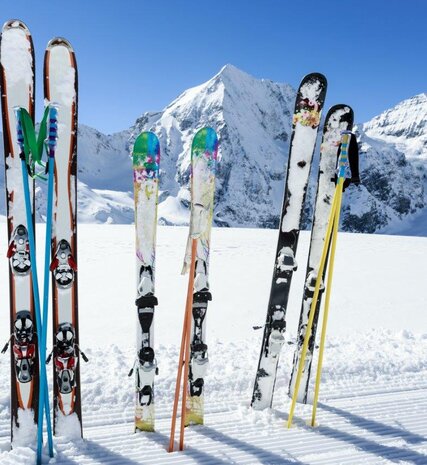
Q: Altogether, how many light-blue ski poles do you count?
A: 2